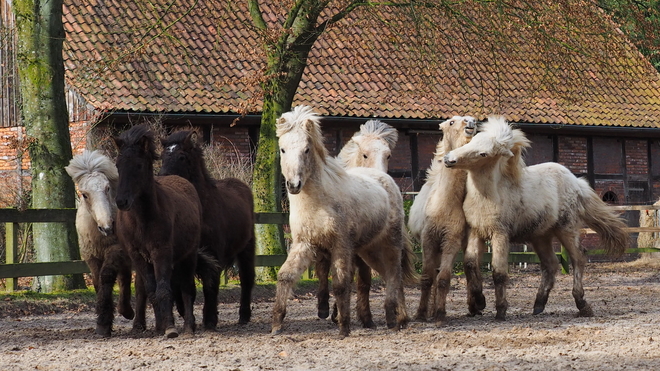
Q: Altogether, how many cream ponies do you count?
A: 5